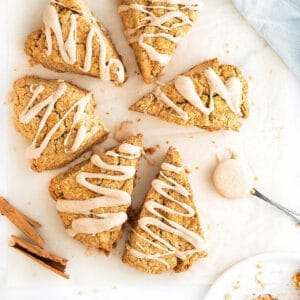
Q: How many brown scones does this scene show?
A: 6